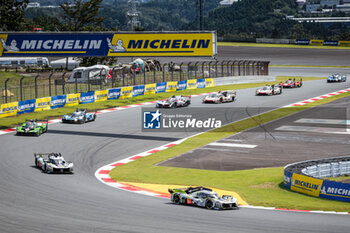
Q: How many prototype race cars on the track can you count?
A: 9